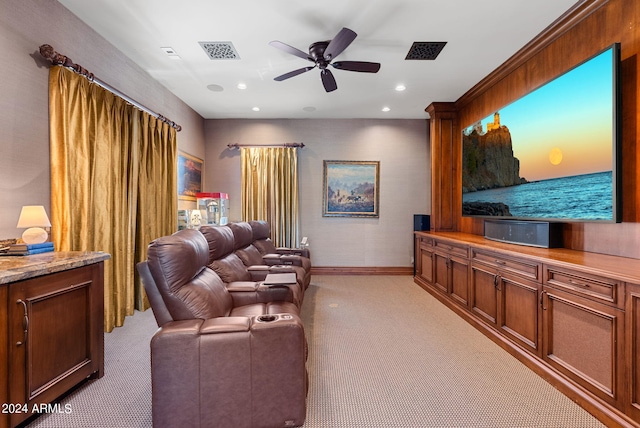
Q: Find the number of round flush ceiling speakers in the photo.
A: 2